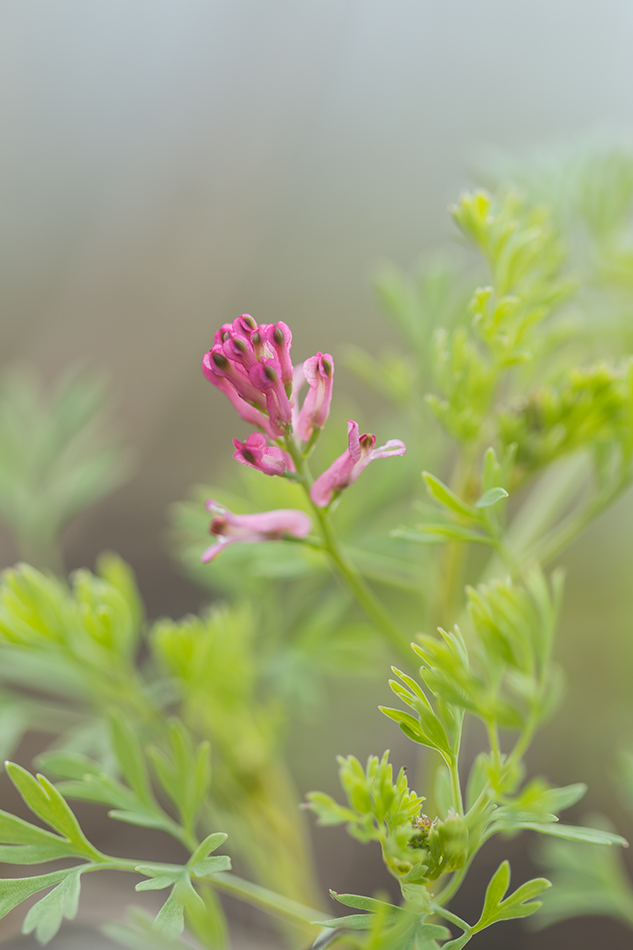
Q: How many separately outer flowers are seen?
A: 4